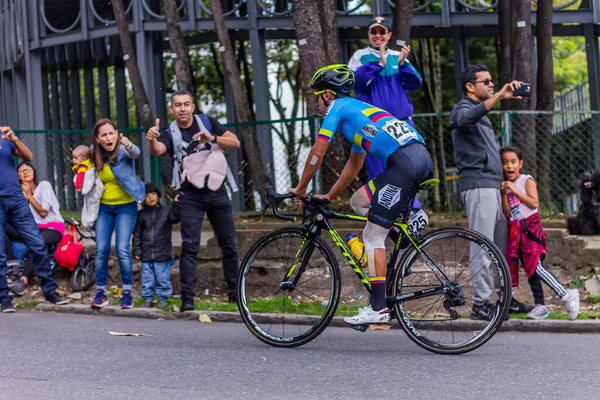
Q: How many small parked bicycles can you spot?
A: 1